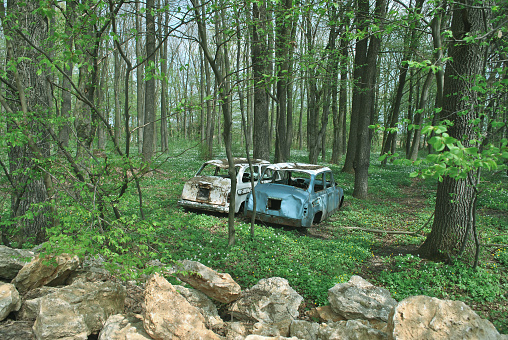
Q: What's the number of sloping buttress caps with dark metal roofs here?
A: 0